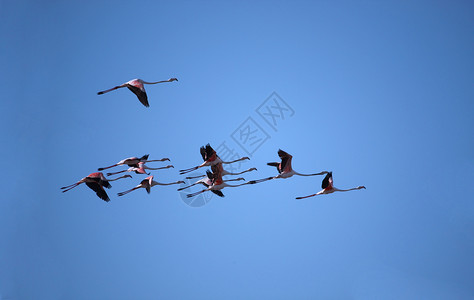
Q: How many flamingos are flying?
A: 11